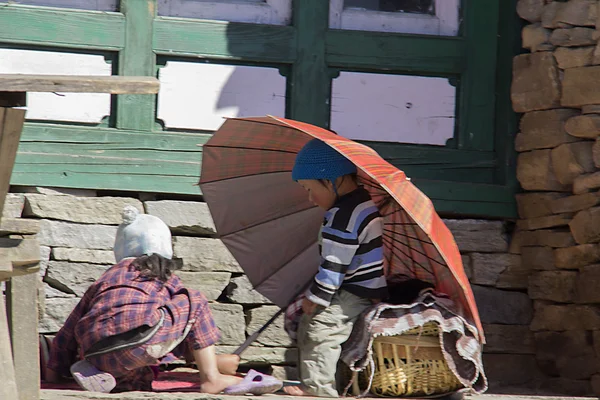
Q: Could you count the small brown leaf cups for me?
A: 0